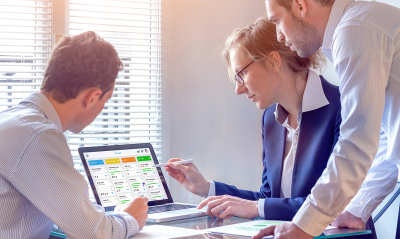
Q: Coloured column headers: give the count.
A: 4